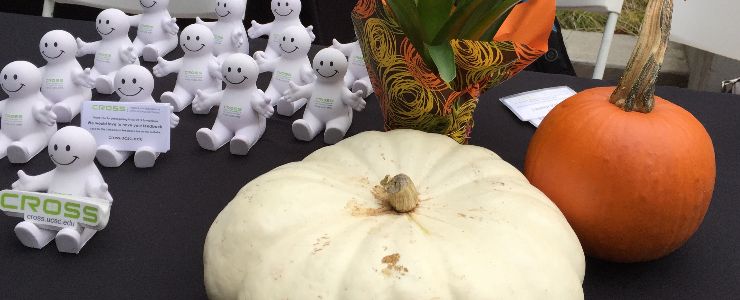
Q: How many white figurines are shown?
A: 13